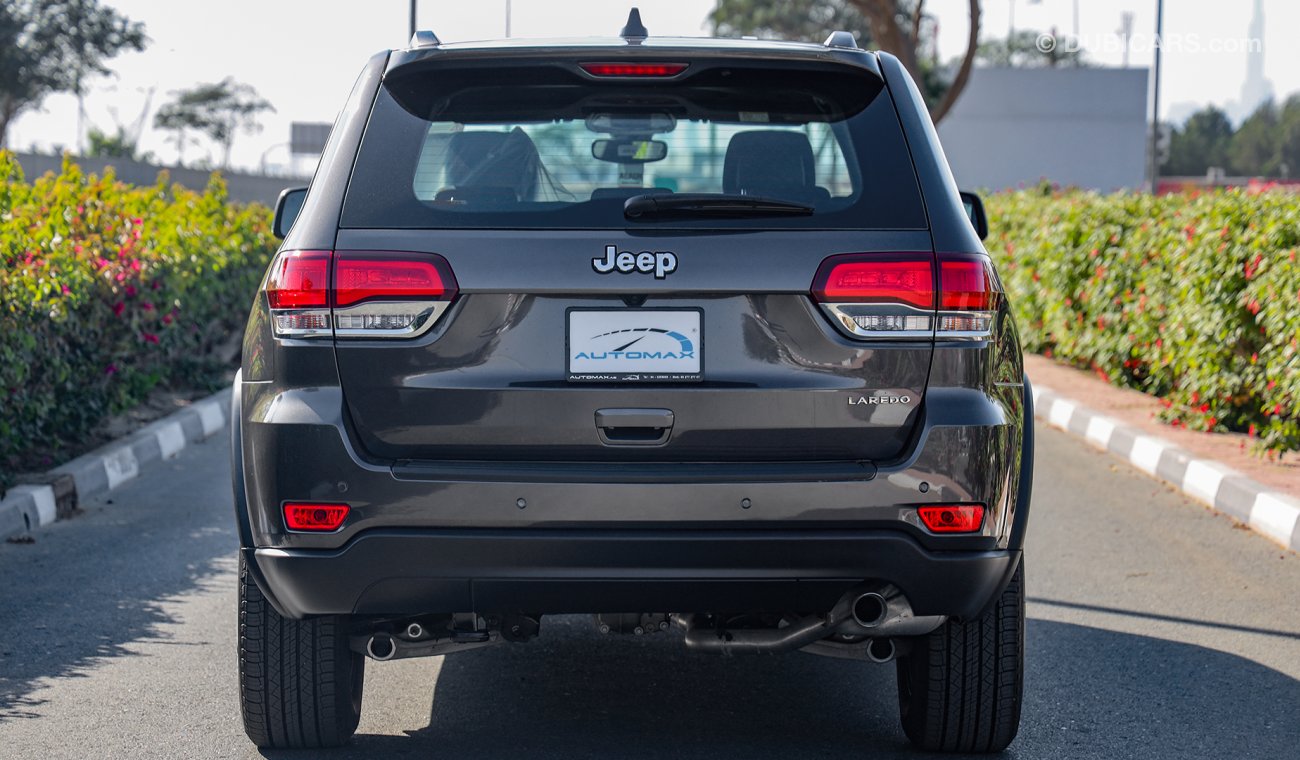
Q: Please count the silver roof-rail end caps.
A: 2